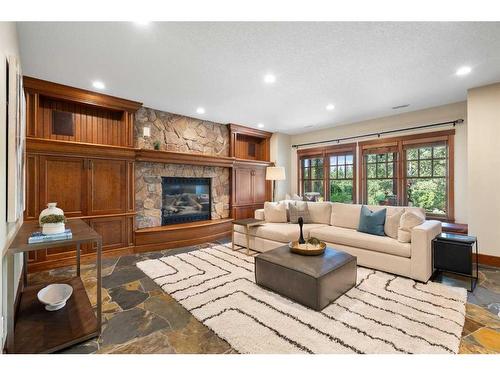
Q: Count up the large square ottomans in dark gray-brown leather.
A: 1